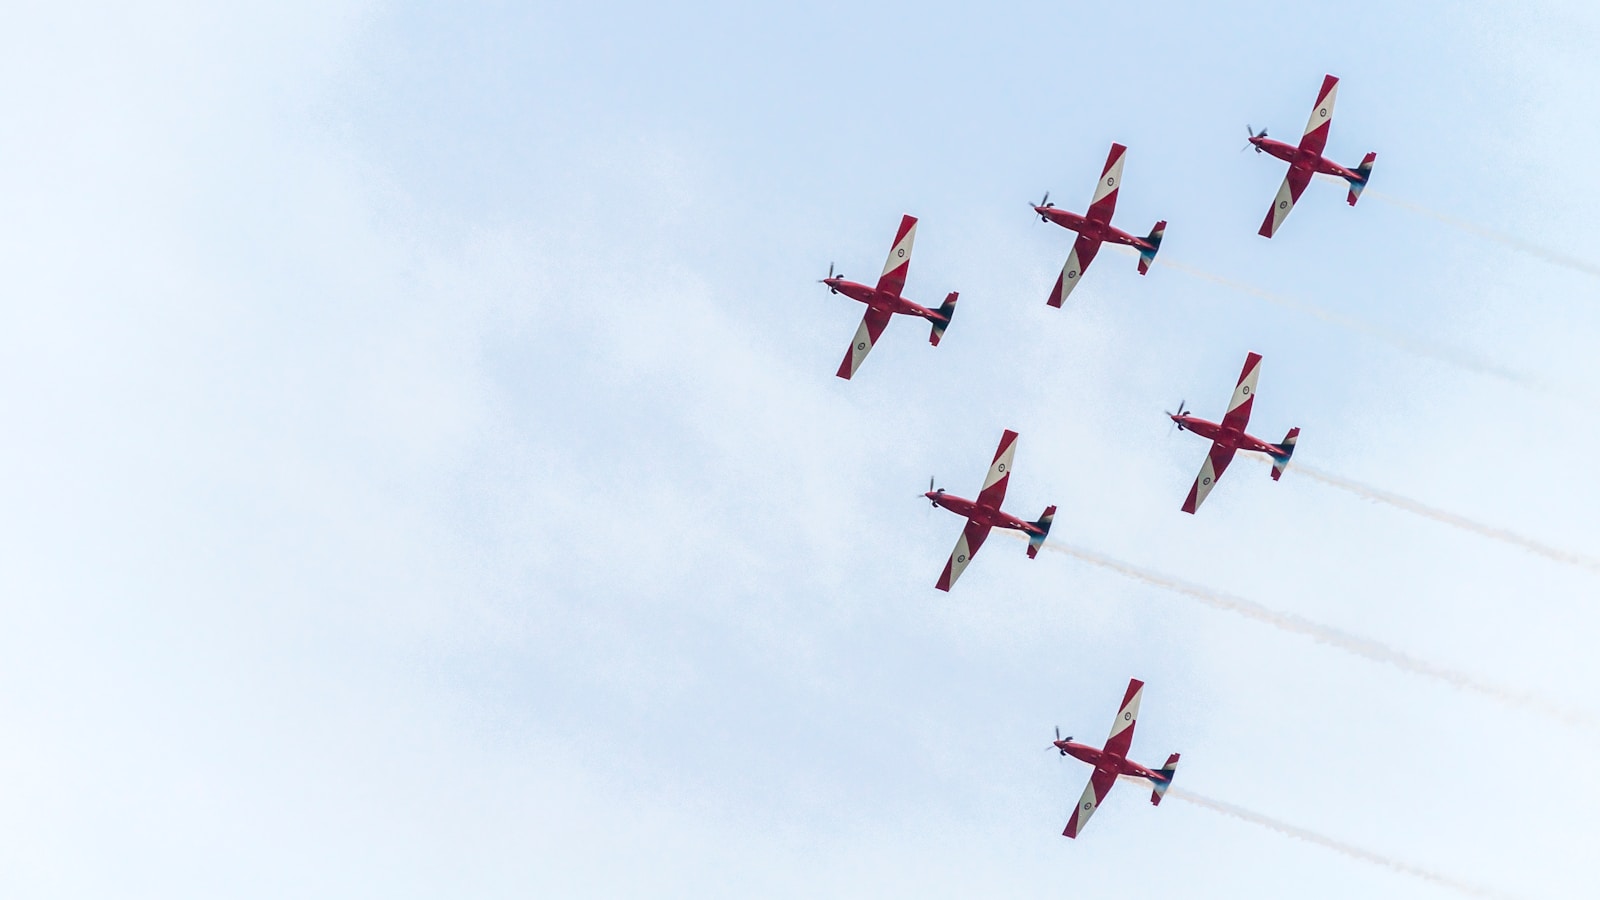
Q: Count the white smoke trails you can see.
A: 5